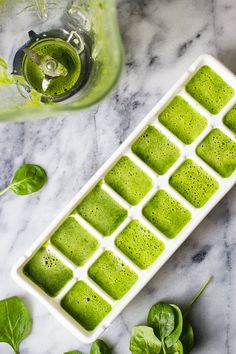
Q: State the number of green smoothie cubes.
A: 14